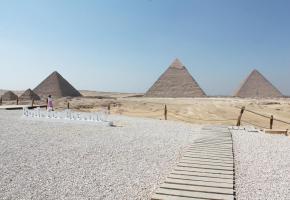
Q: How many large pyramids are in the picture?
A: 3